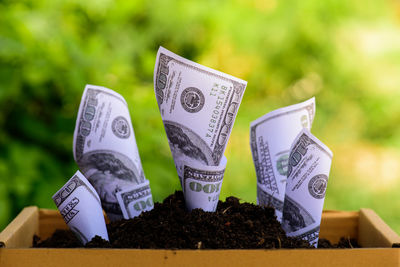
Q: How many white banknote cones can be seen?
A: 5